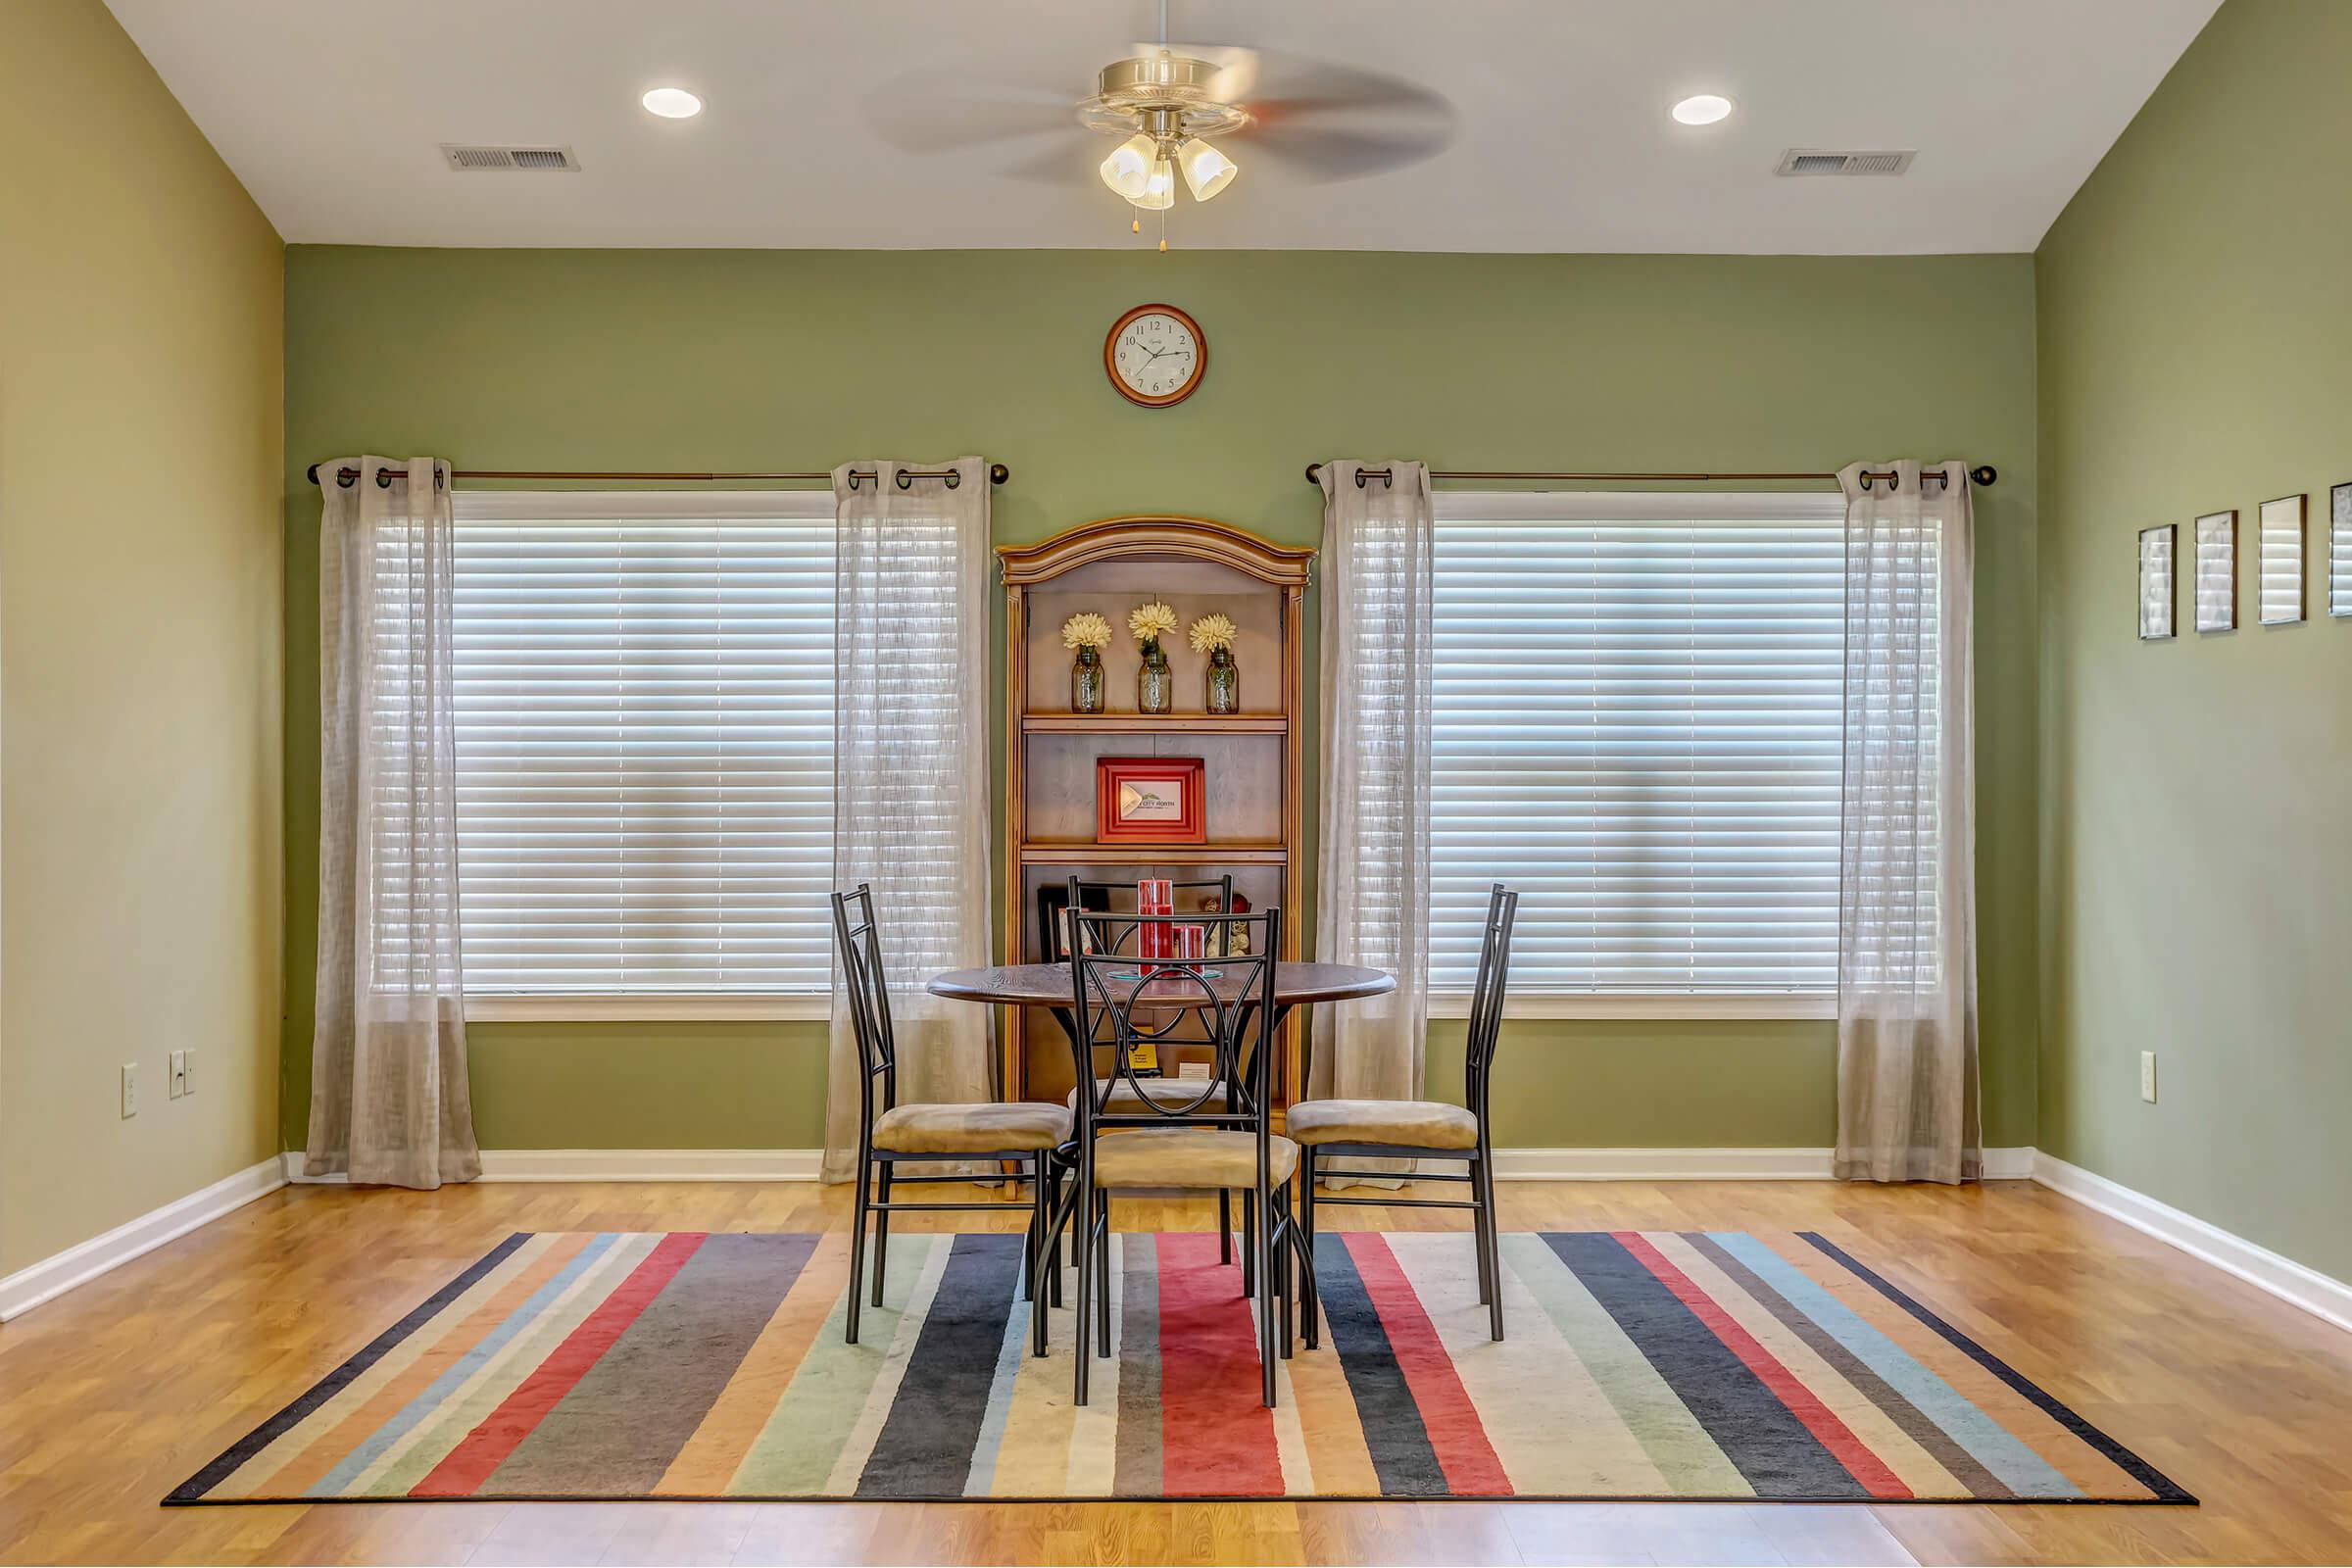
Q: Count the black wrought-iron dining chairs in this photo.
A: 4